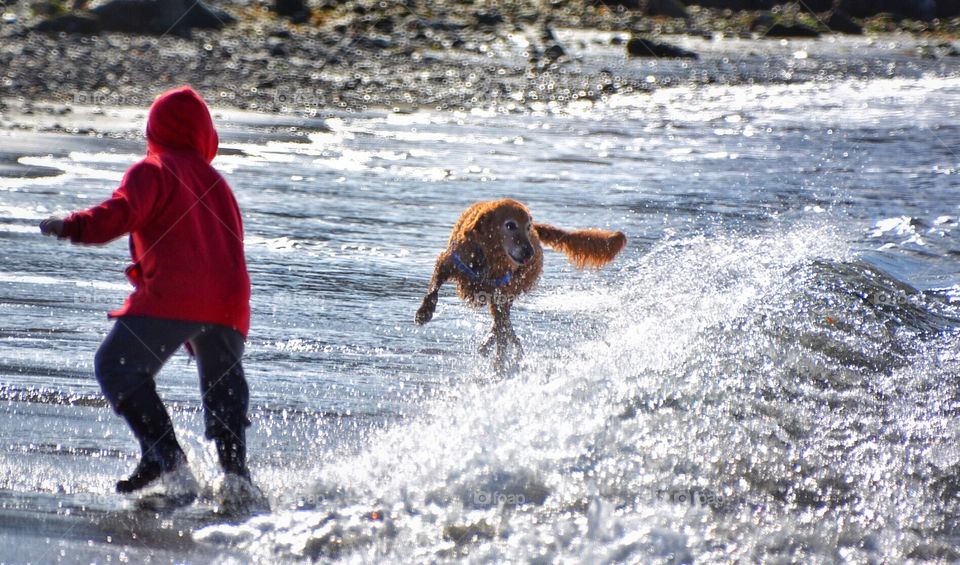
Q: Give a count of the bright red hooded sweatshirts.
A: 1